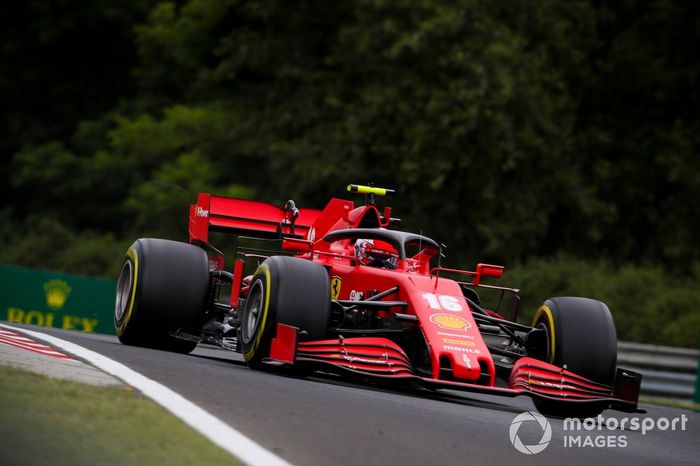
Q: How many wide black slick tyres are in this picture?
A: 3